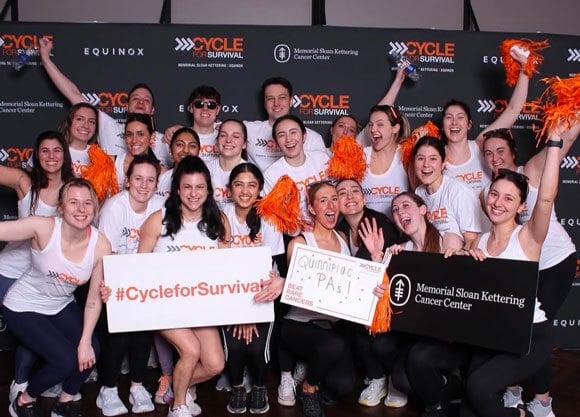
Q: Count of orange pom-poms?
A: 7